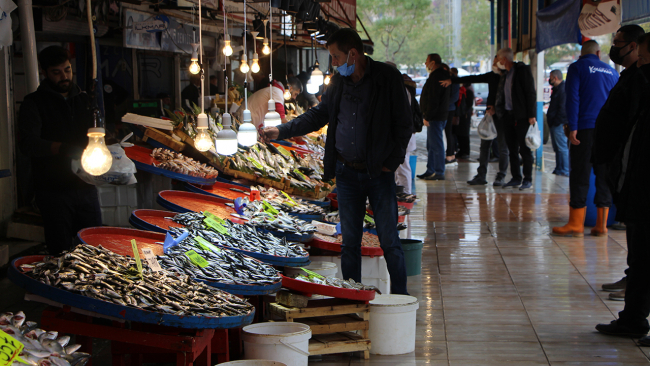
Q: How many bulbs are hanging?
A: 14